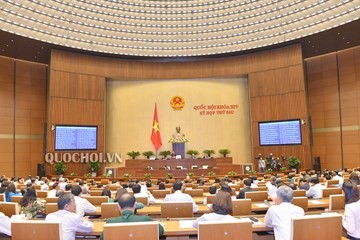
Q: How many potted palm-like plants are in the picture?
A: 6